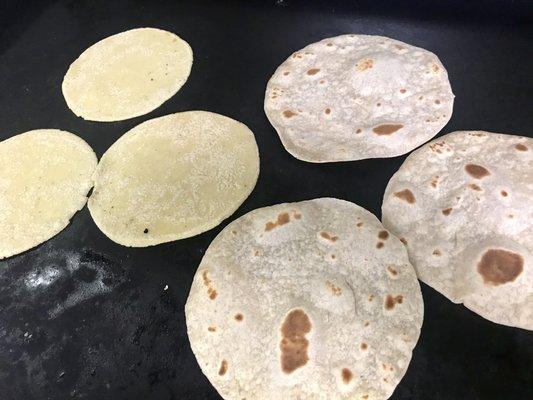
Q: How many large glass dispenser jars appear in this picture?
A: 0